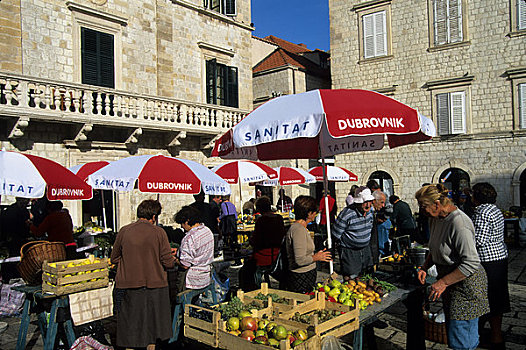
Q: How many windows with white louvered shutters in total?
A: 5